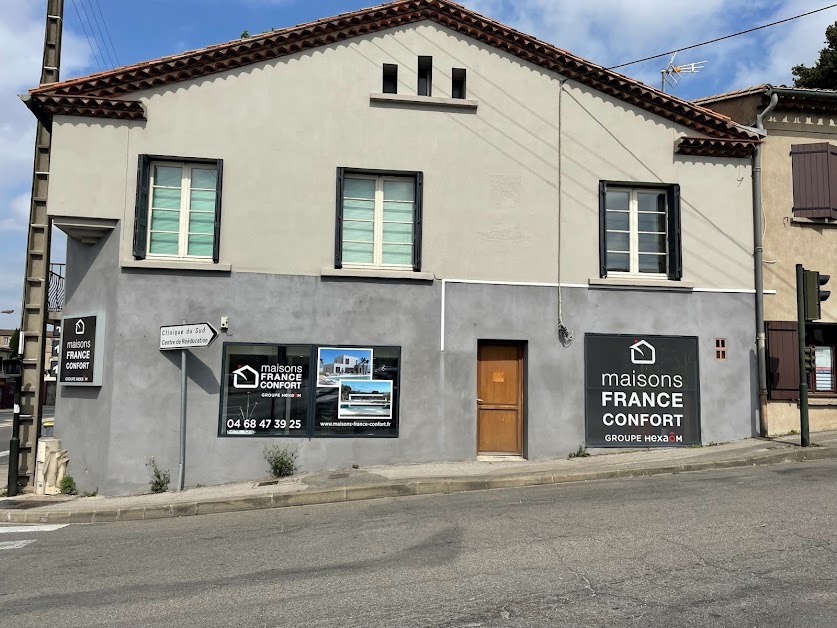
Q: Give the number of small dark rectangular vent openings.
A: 3